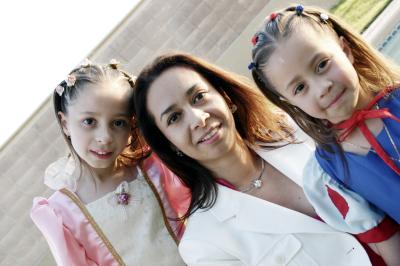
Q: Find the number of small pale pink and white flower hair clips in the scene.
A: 5